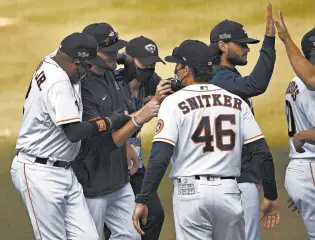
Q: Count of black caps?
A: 6